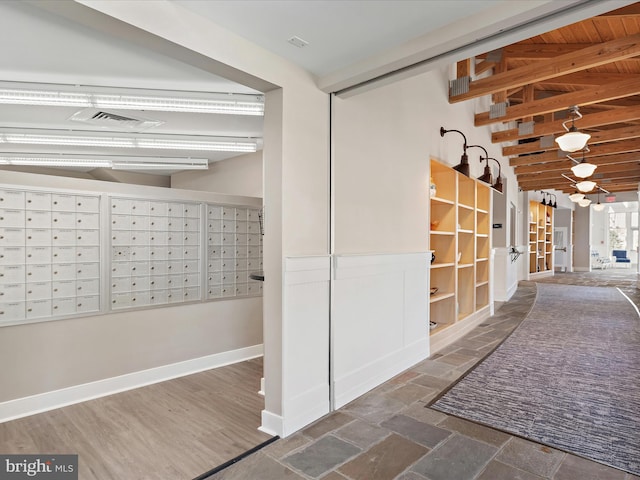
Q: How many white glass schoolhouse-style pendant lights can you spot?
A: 6